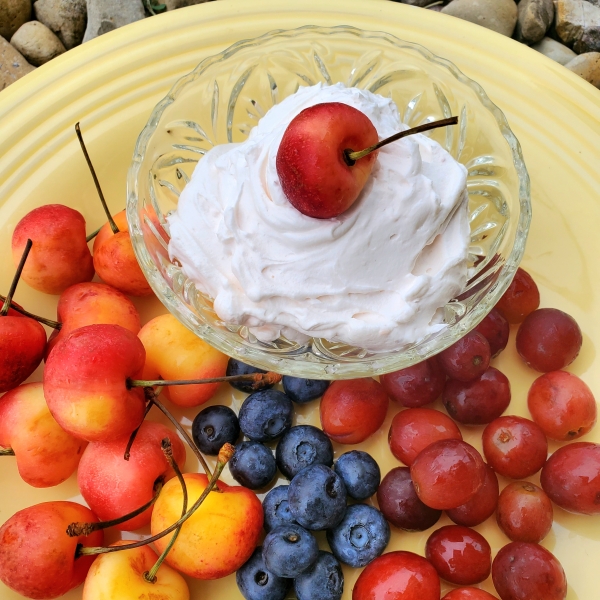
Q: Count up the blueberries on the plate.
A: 13